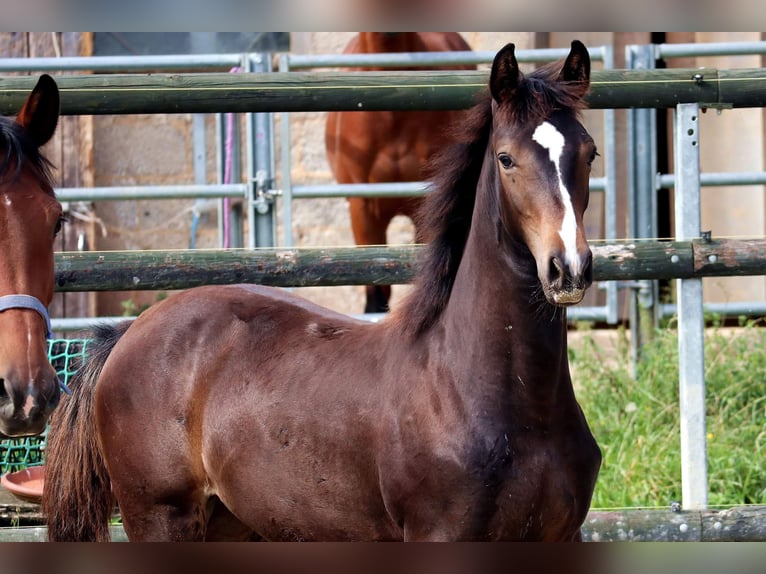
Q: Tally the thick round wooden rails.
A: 3